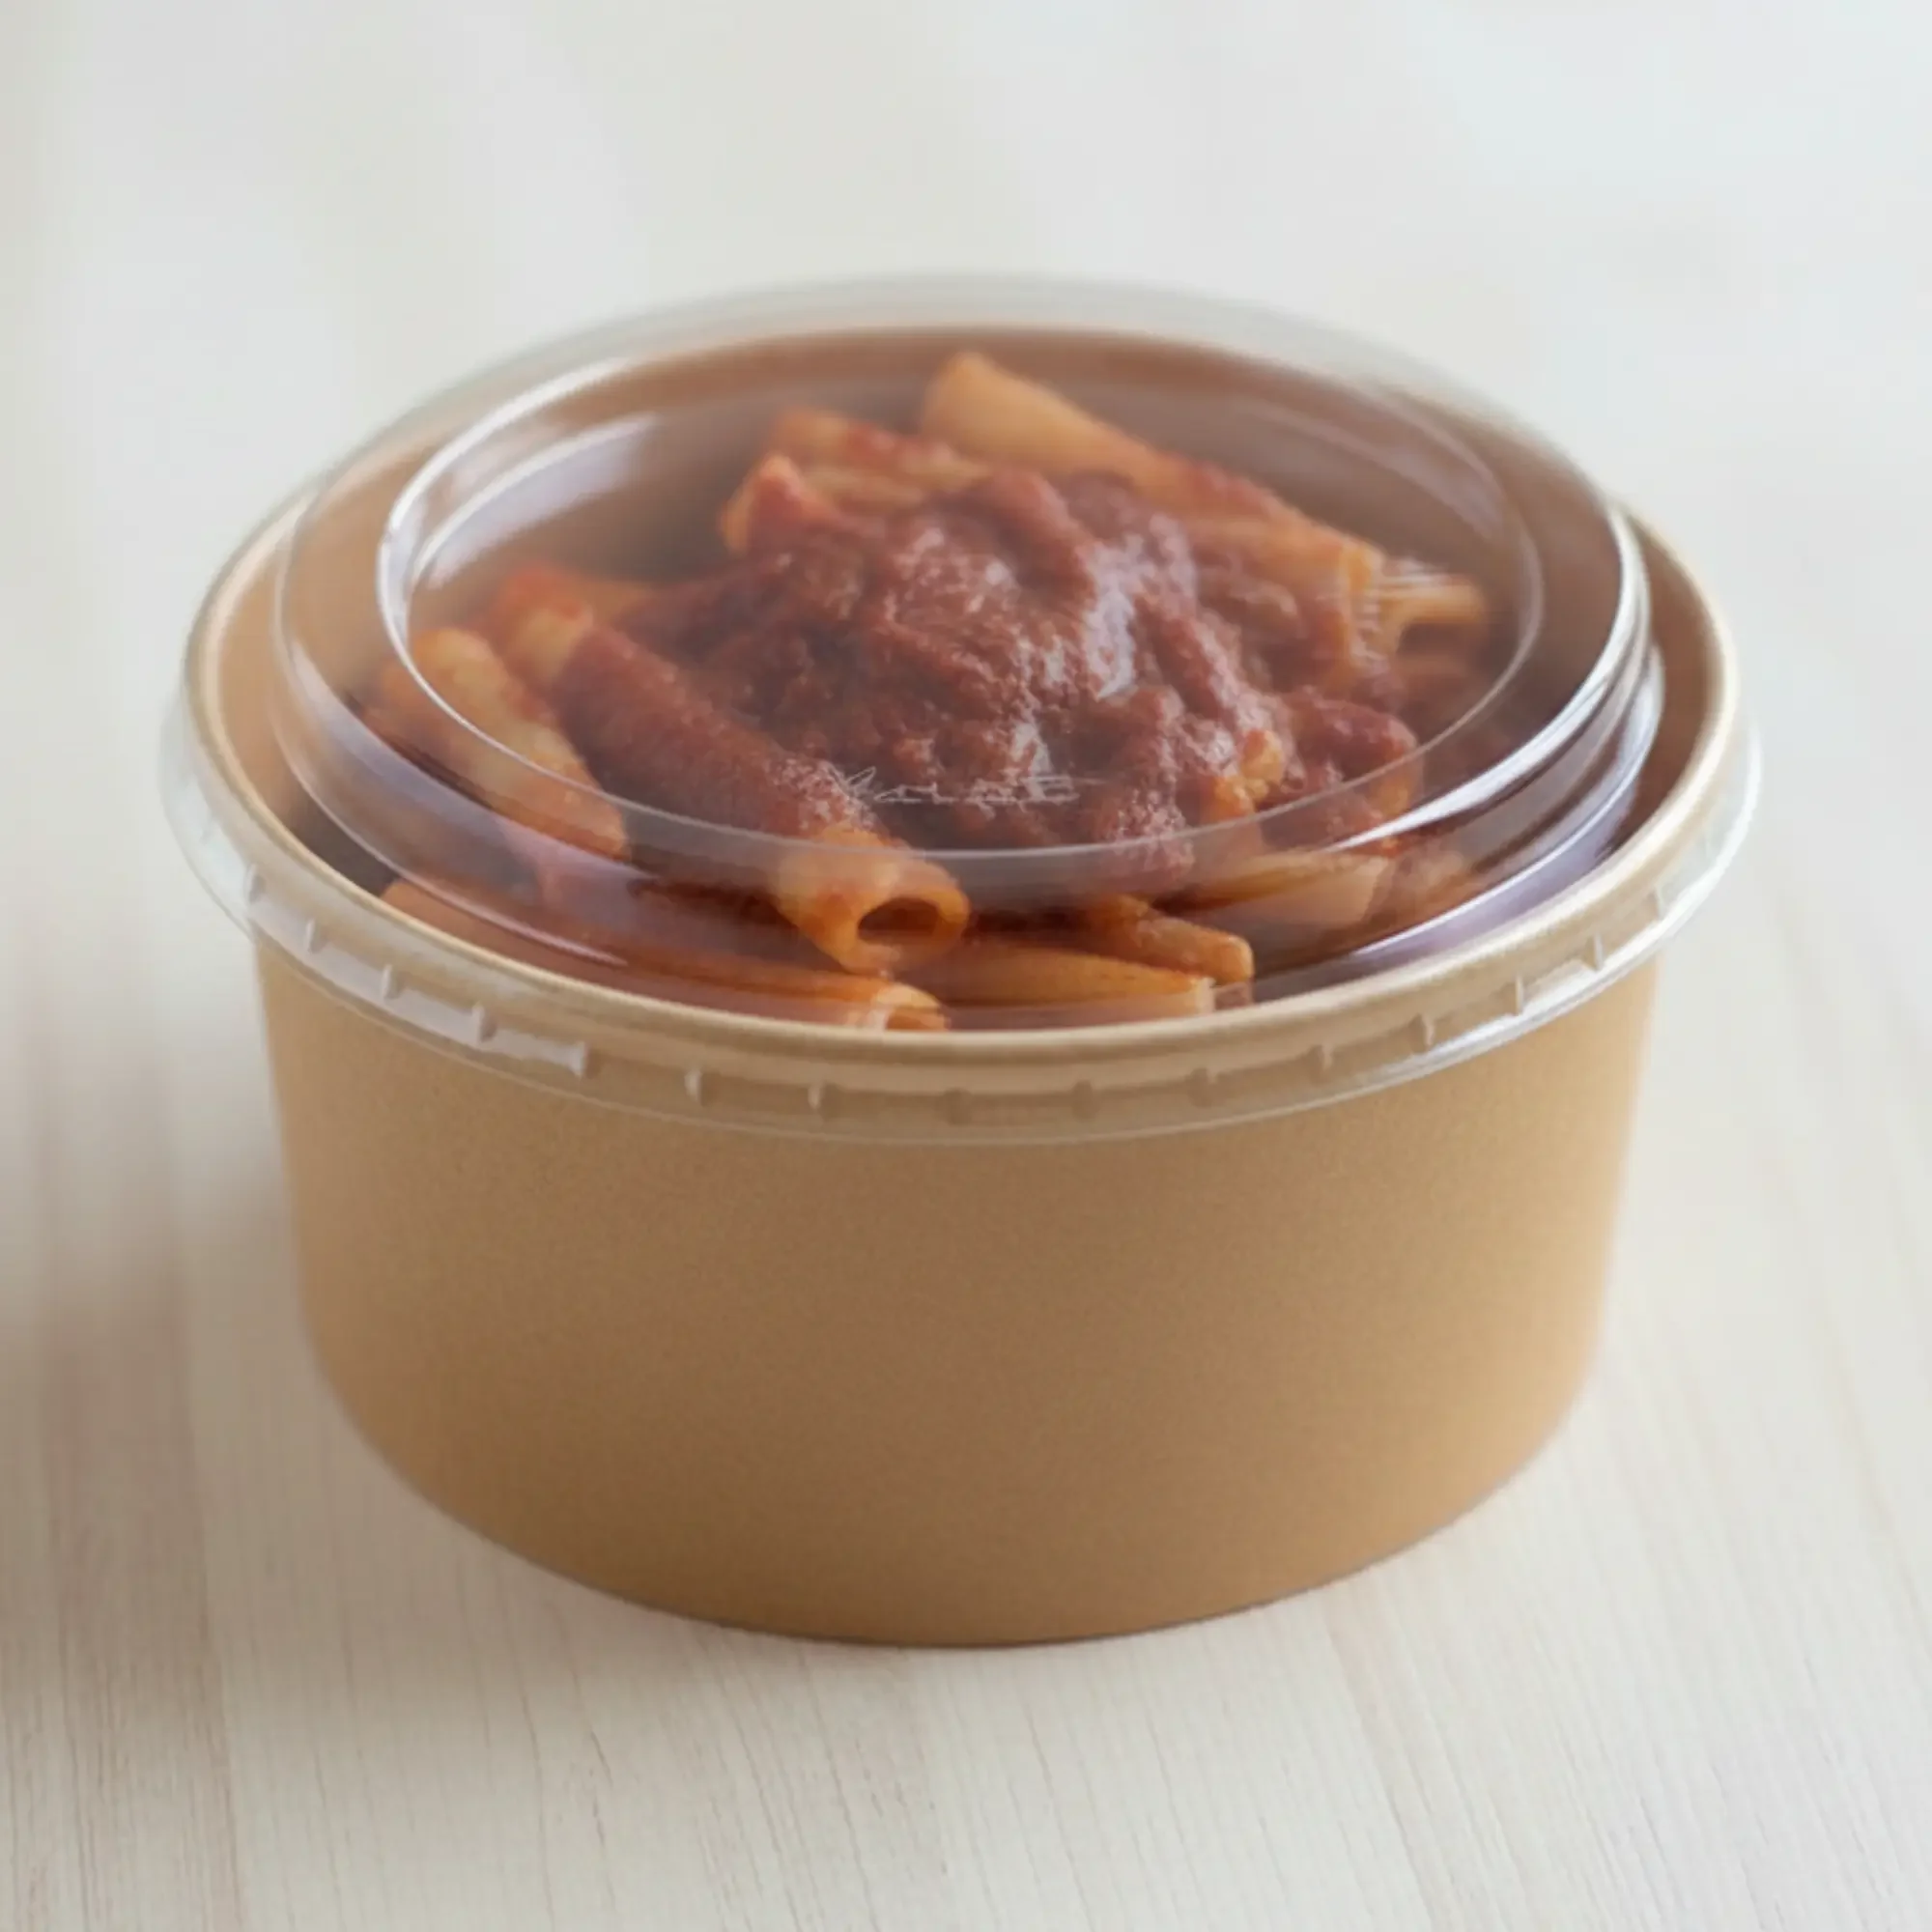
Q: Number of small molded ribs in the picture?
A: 15